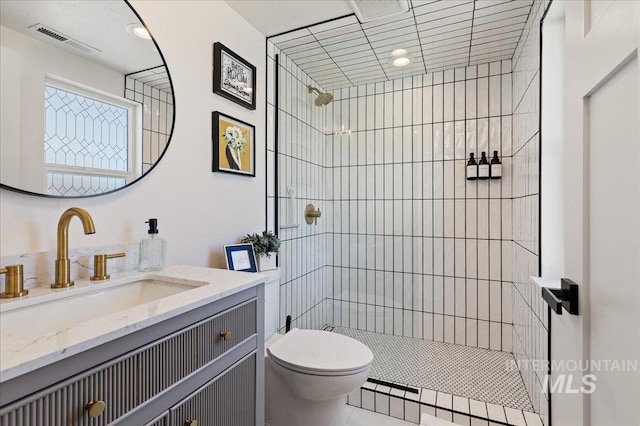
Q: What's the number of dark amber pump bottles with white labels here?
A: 3